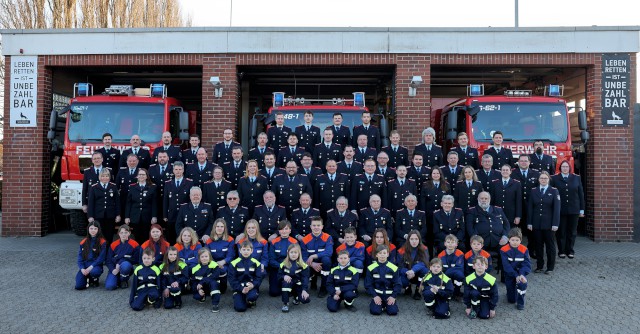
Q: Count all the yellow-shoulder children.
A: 9